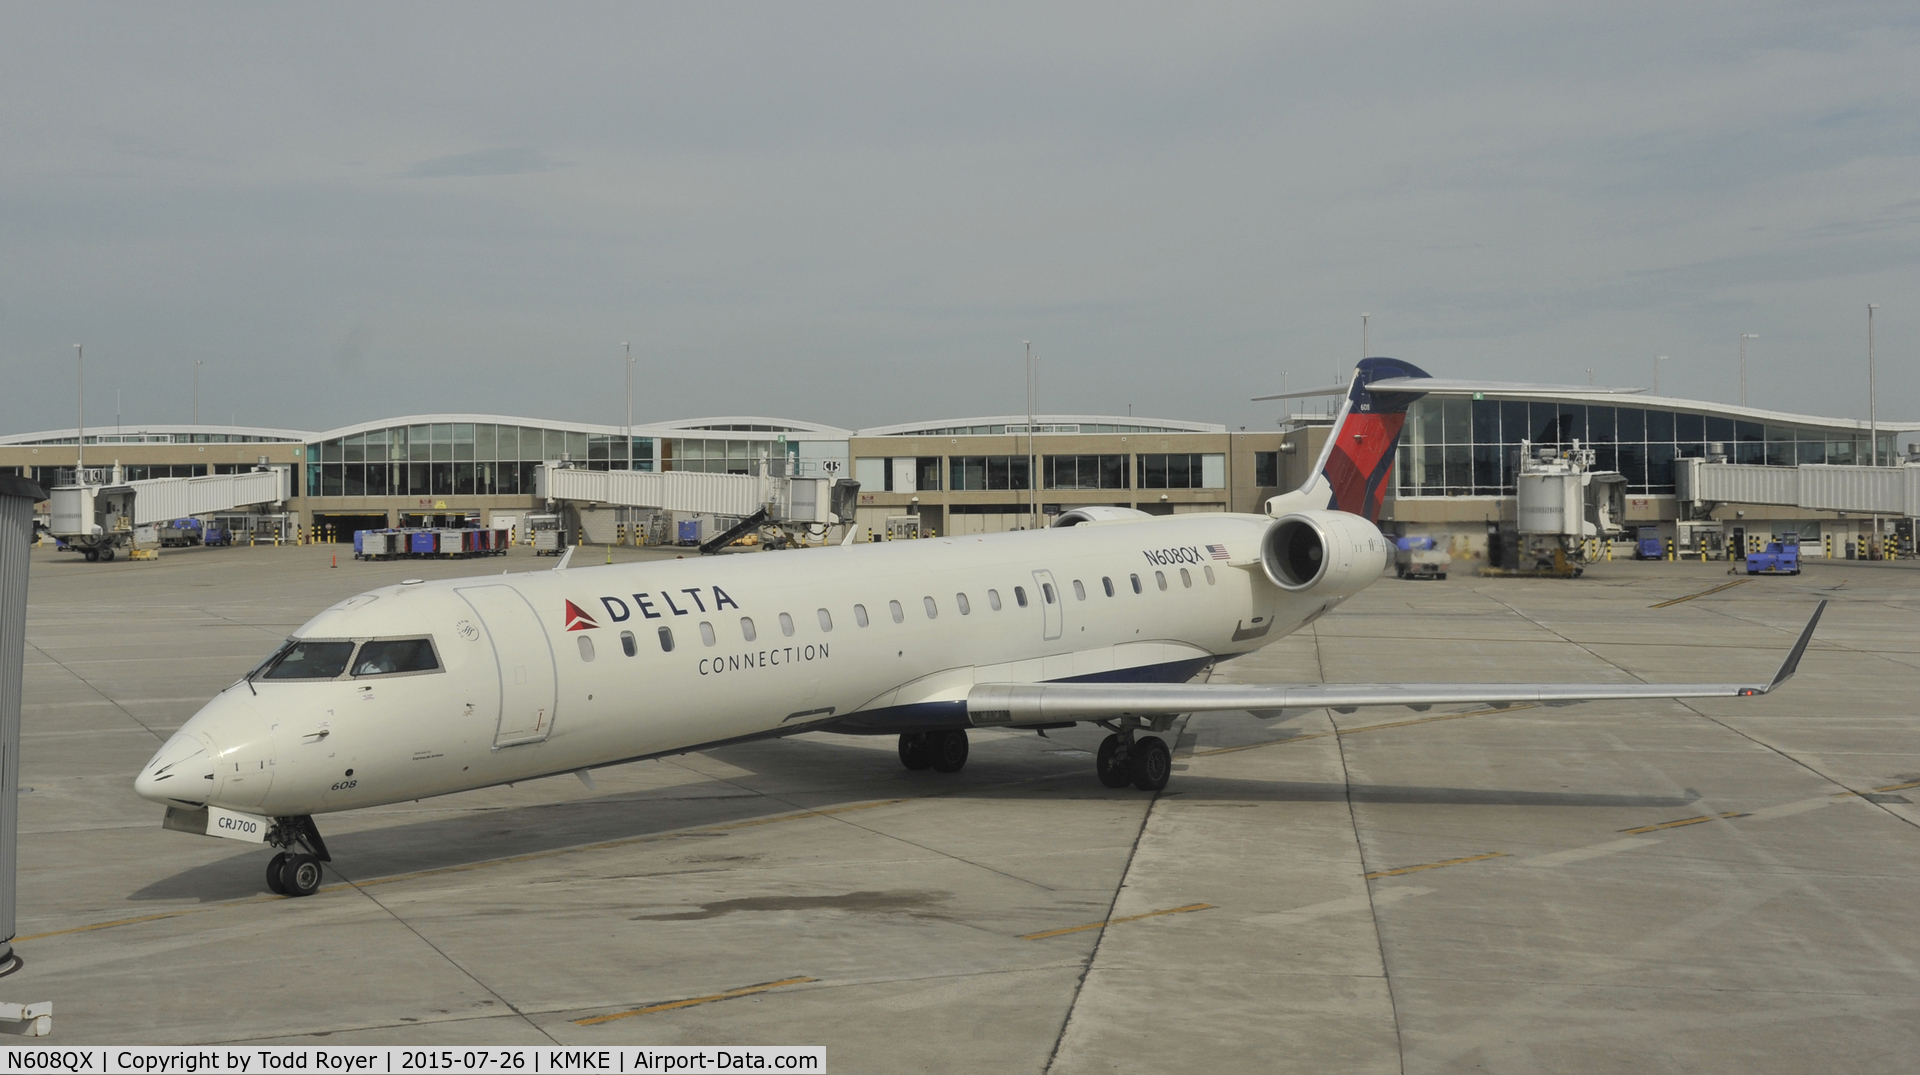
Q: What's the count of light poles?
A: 12